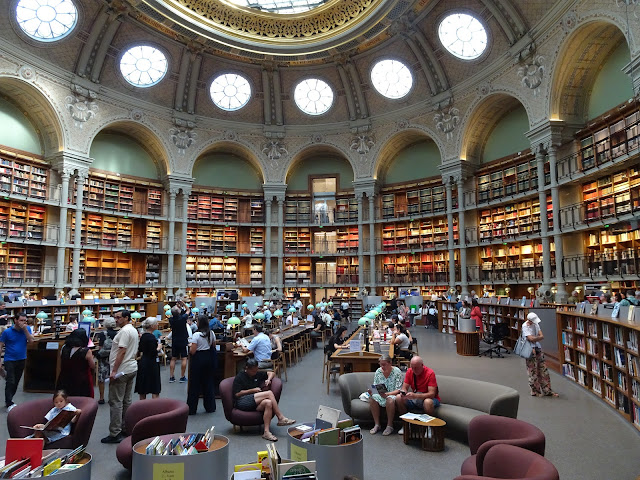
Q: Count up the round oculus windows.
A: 6